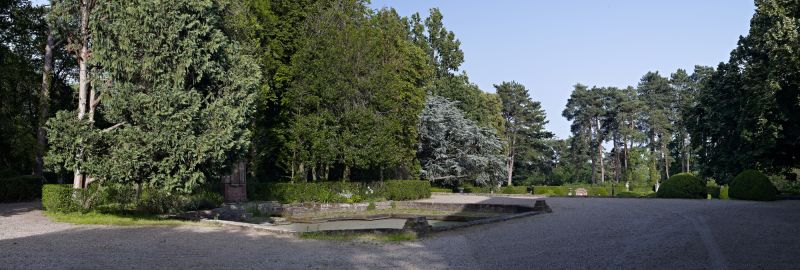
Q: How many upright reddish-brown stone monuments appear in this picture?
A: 1